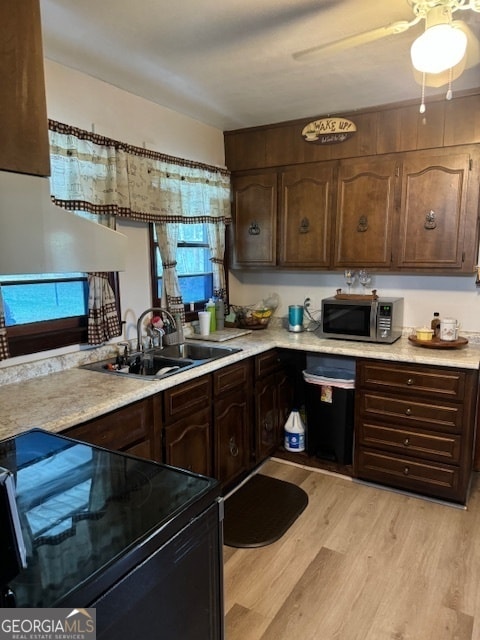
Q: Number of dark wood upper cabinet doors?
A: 4